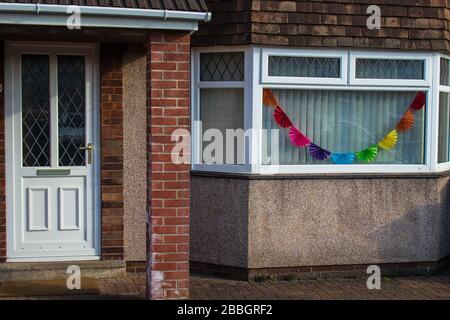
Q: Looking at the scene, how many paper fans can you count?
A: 9